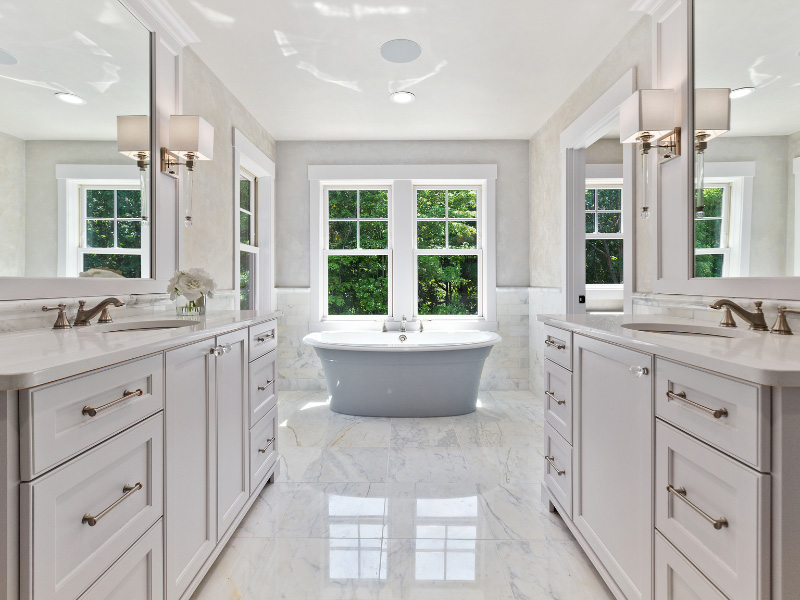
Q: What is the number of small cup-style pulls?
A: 0